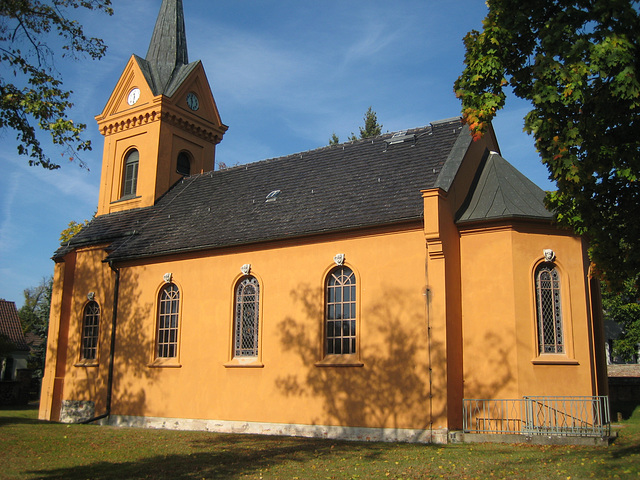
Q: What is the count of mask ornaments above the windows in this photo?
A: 5